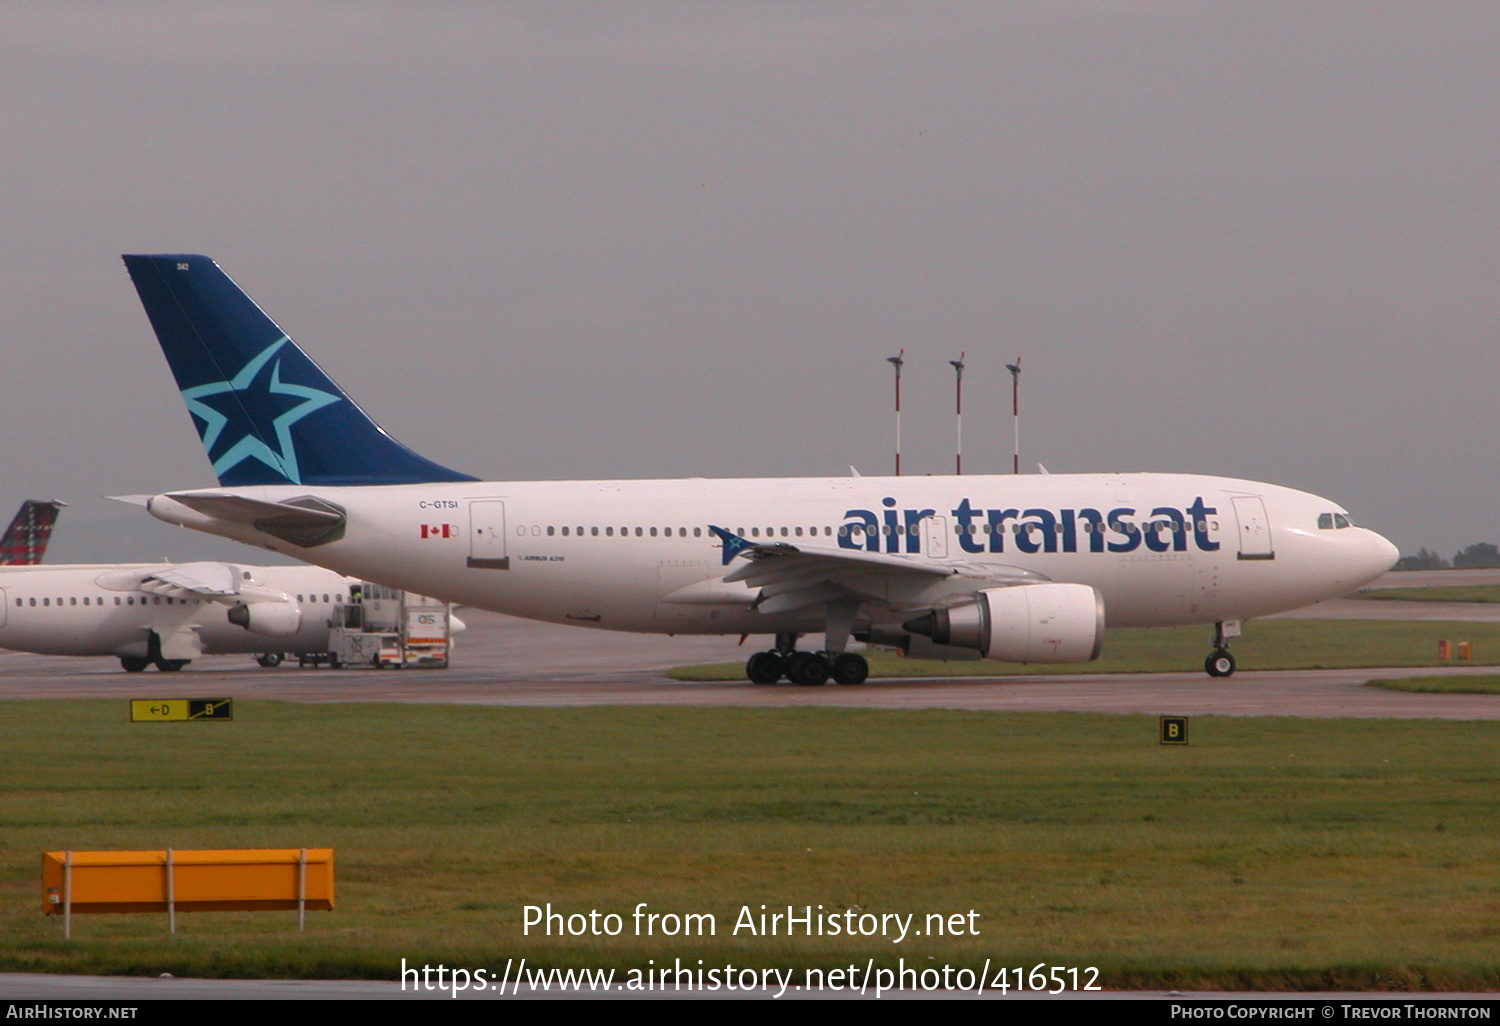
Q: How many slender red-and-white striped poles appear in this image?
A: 3